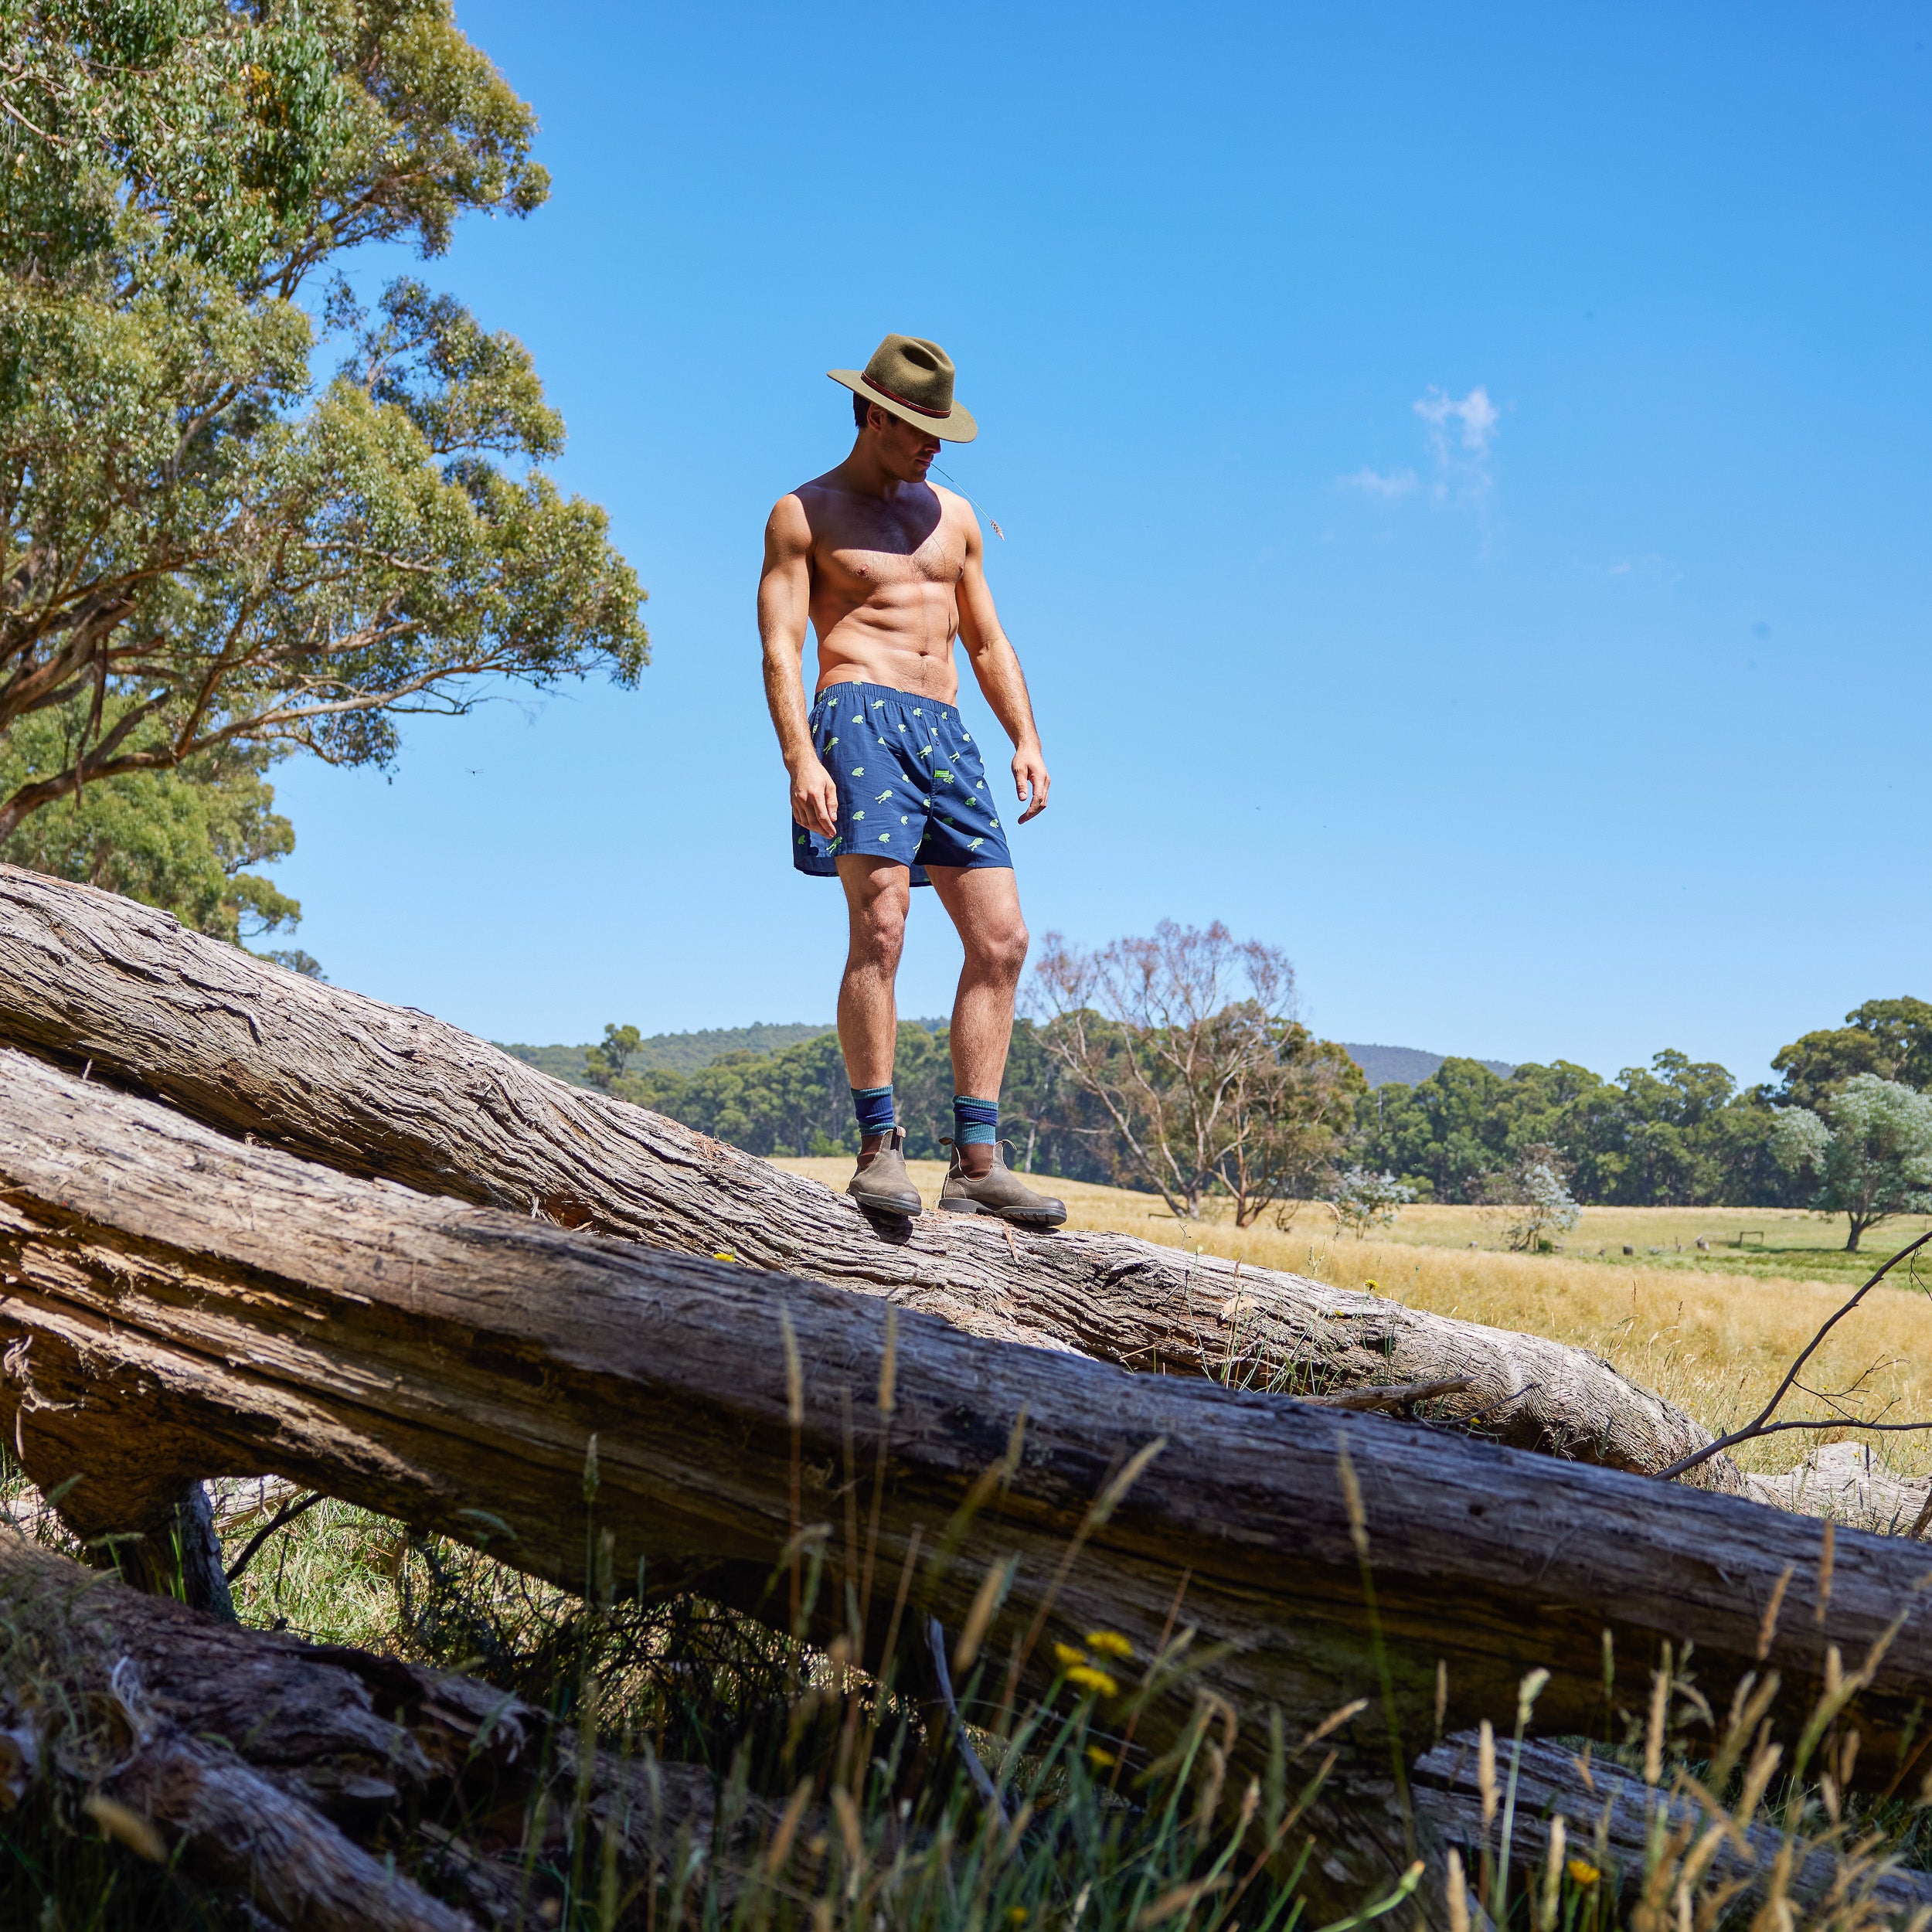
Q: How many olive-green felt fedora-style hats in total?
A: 1